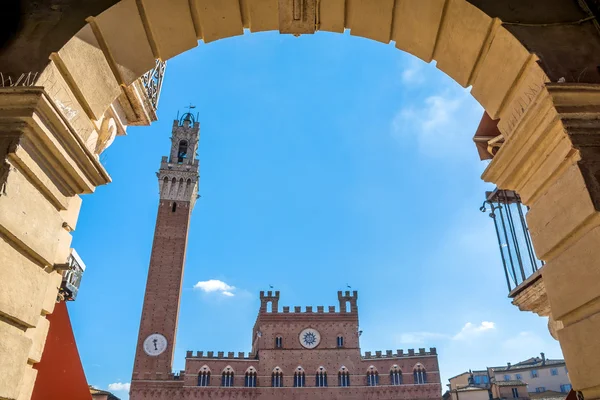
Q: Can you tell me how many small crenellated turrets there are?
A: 2